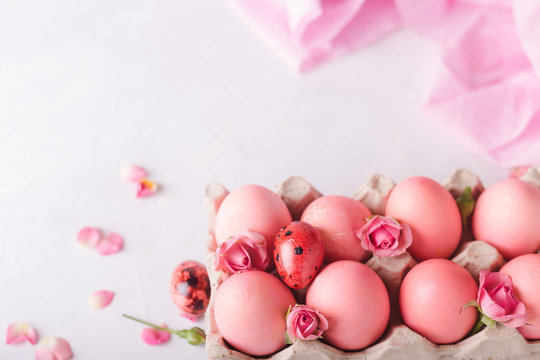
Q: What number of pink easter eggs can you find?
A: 8